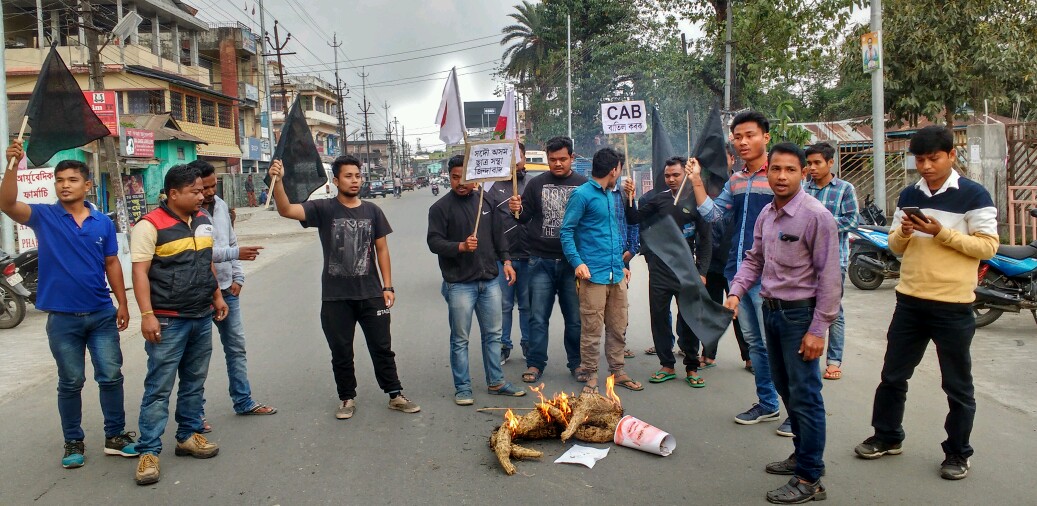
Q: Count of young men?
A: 15